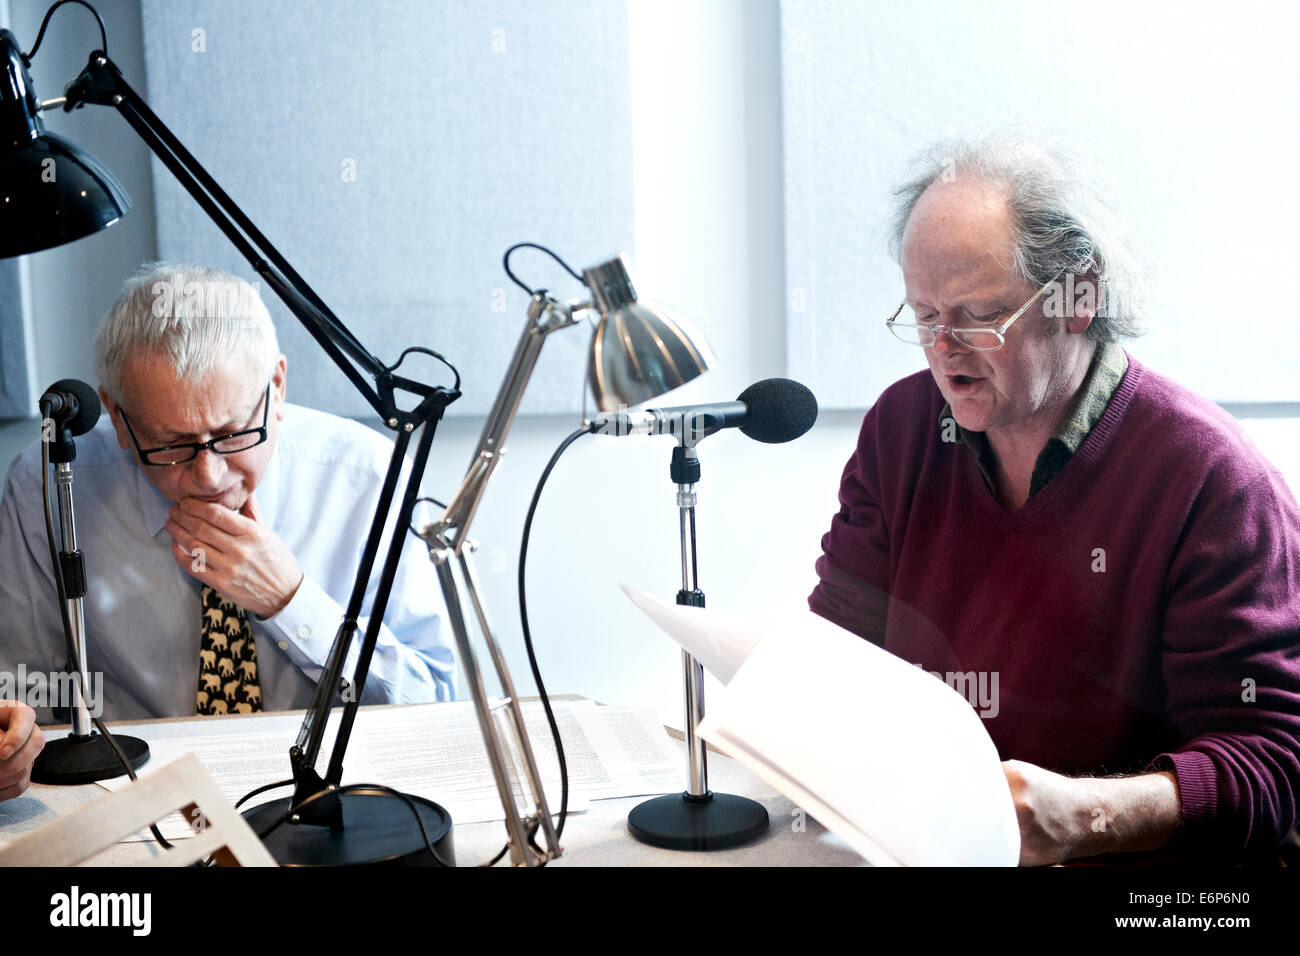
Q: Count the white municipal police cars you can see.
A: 0